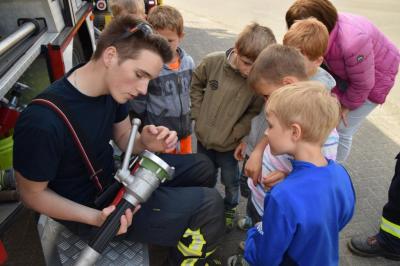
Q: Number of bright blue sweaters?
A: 1